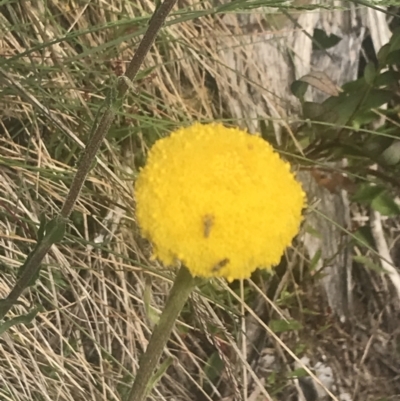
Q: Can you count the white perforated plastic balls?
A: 0